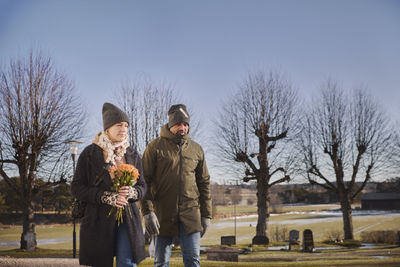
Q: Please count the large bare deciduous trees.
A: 4